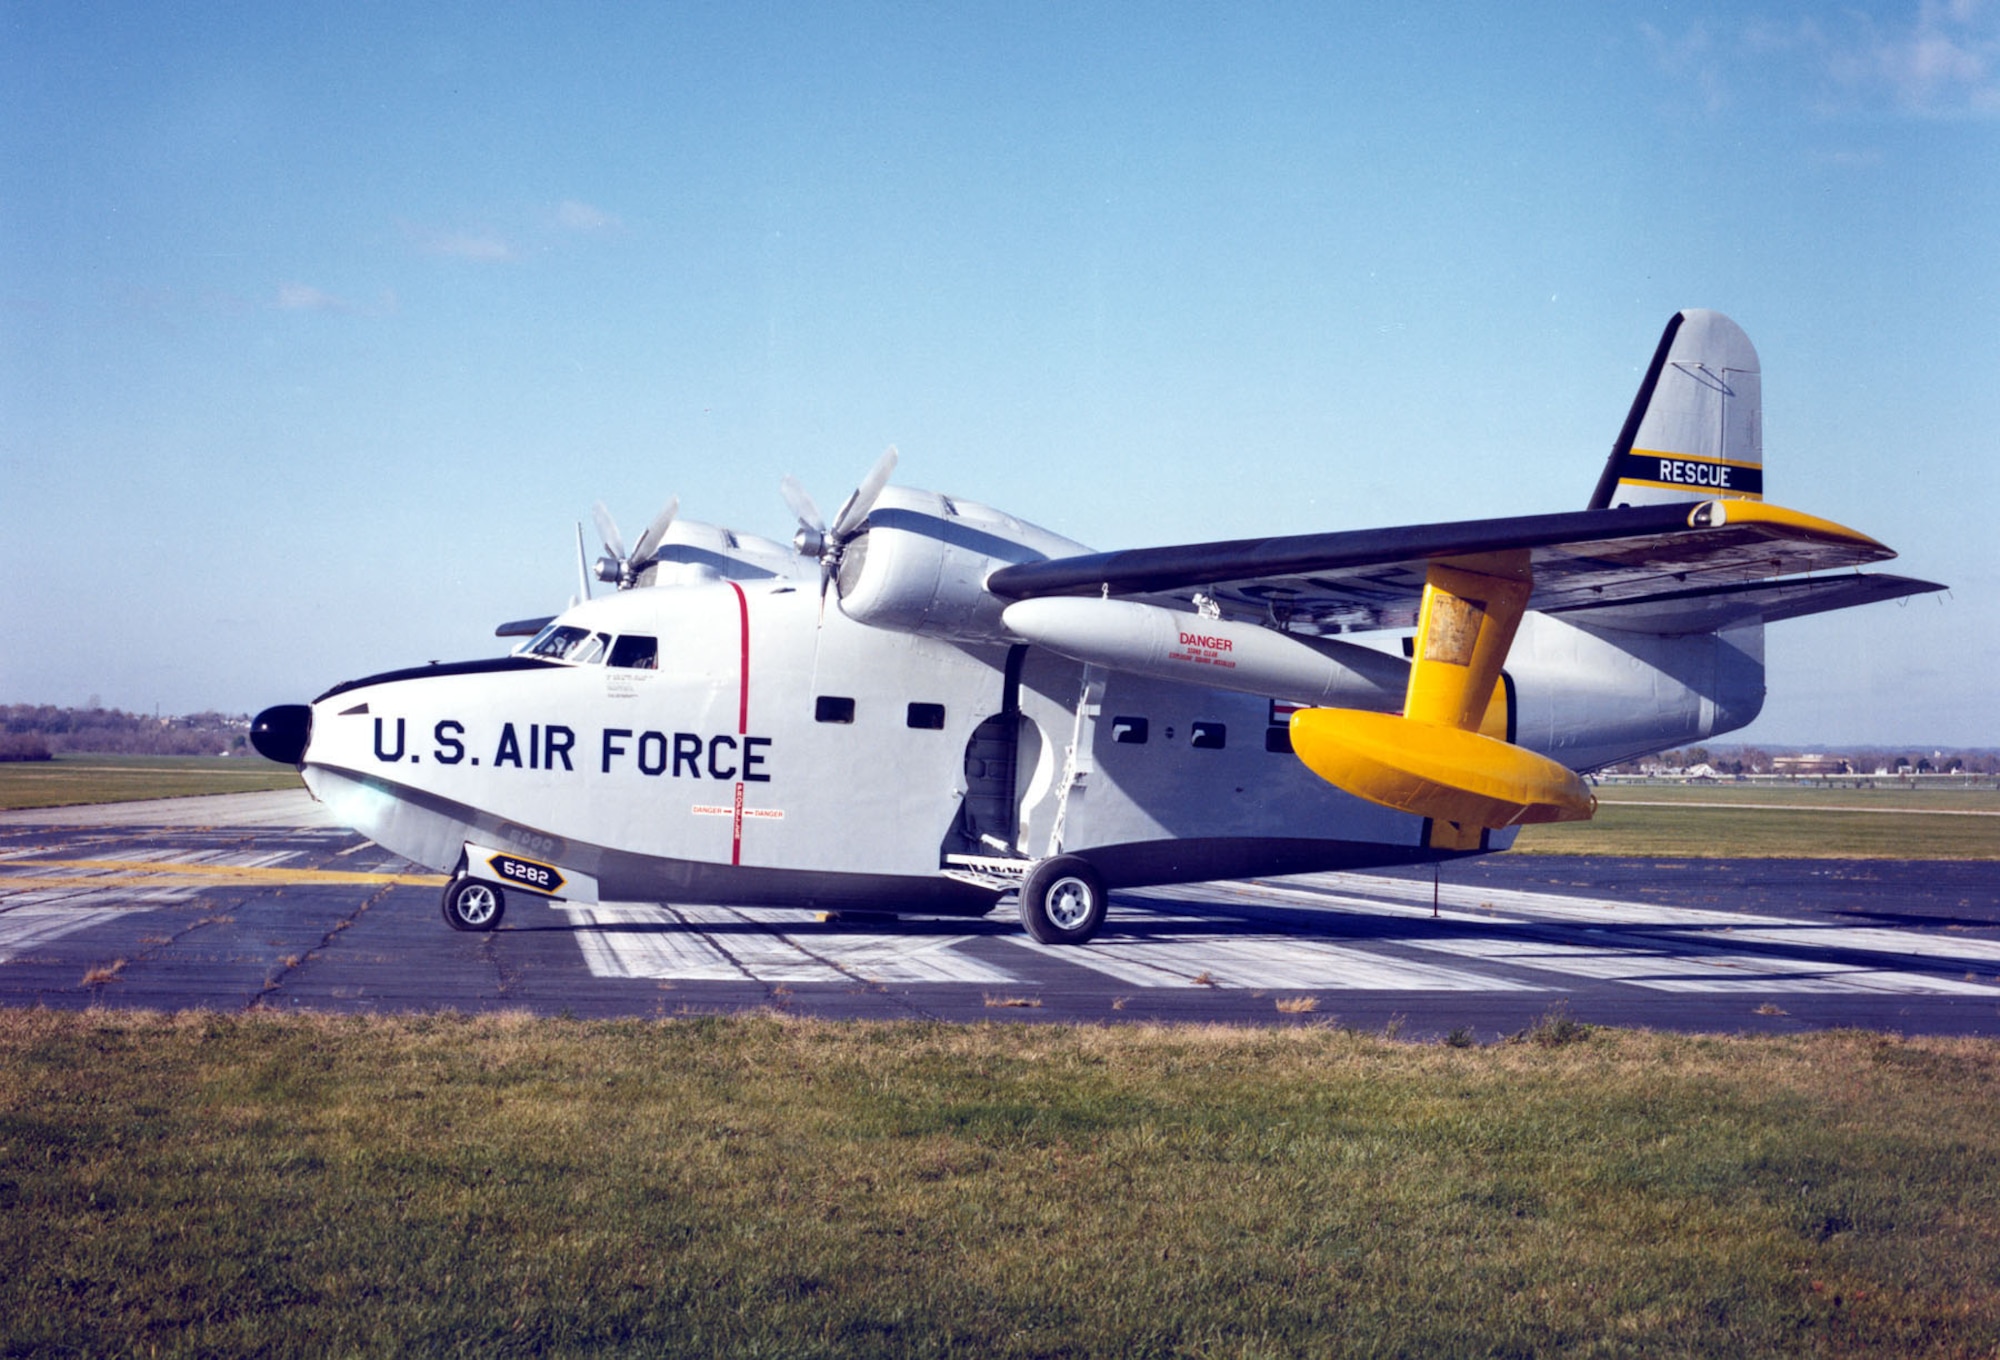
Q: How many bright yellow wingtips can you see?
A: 1